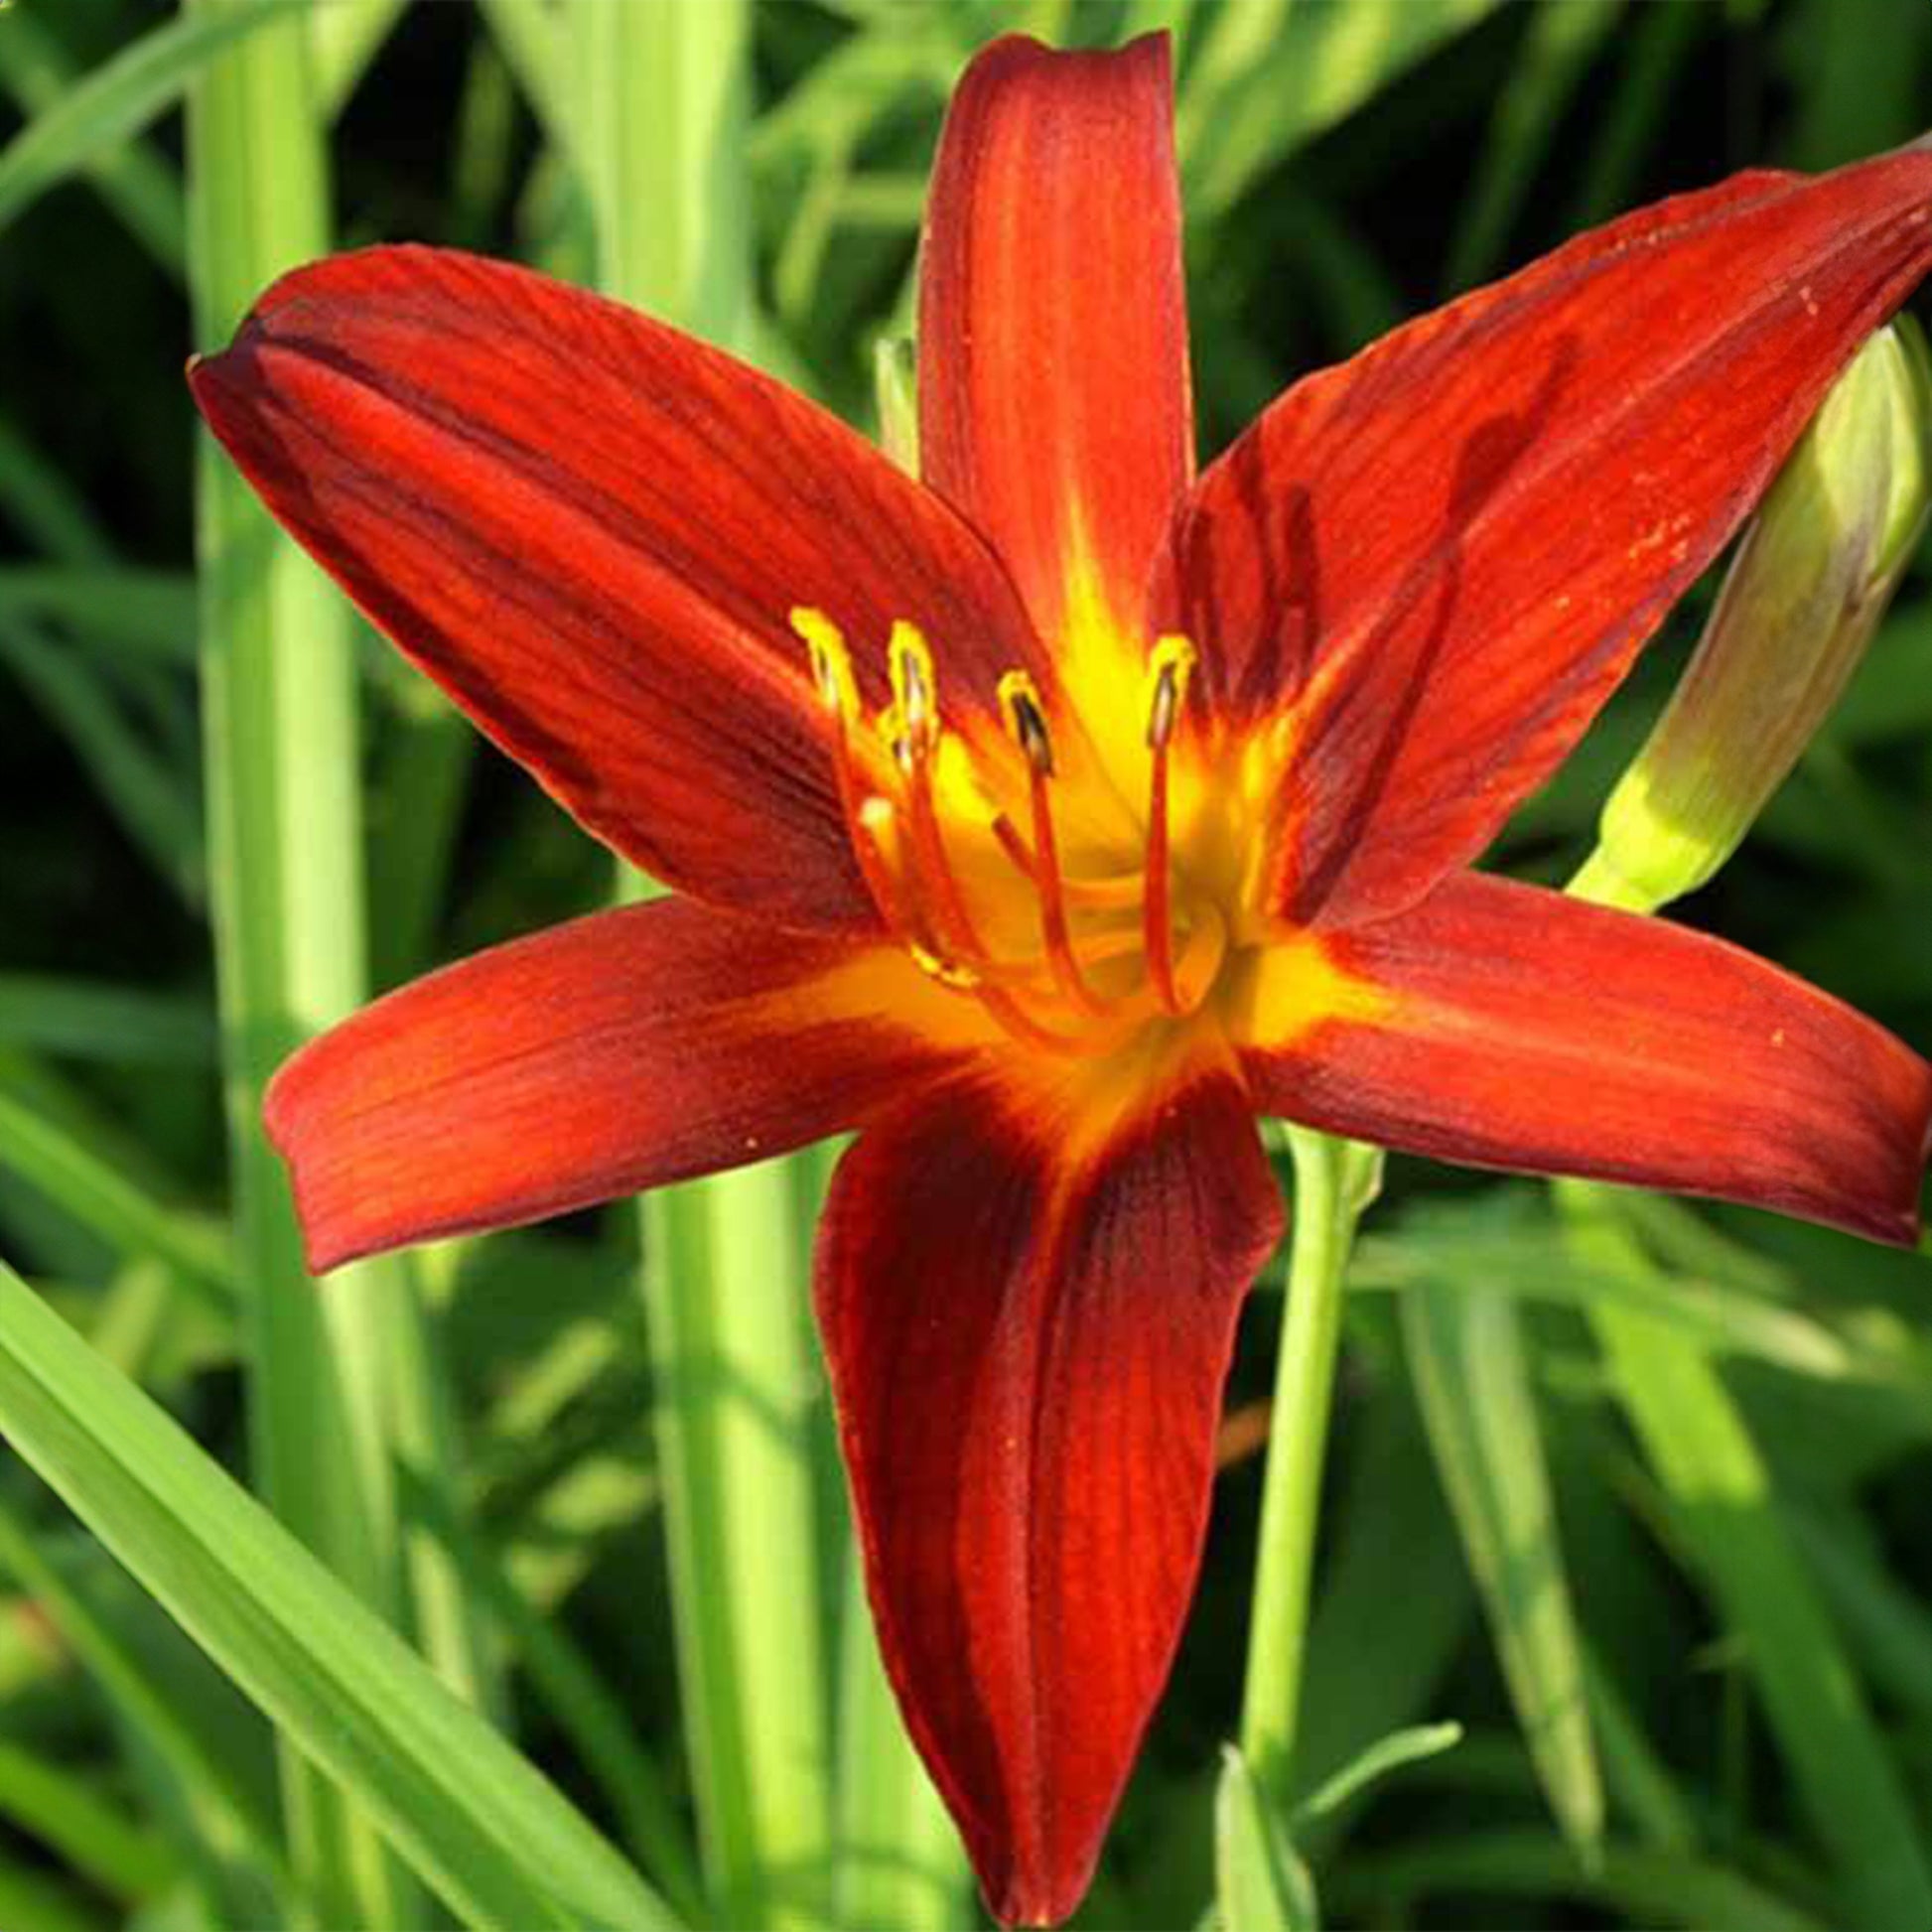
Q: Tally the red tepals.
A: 6